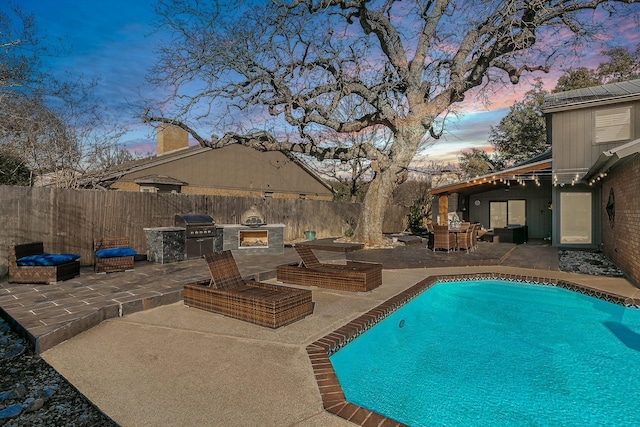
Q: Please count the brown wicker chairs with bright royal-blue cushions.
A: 2